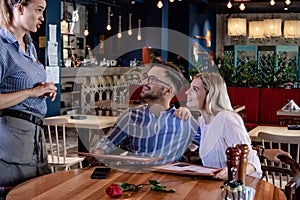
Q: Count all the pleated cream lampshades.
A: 4